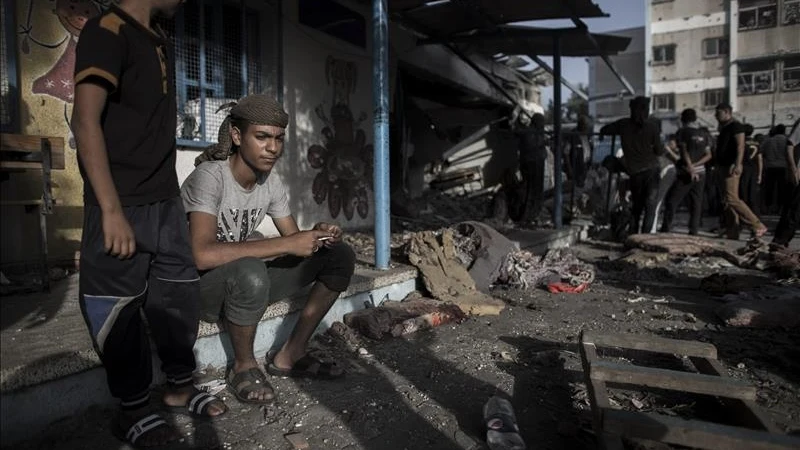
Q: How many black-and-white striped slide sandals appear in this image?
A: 2